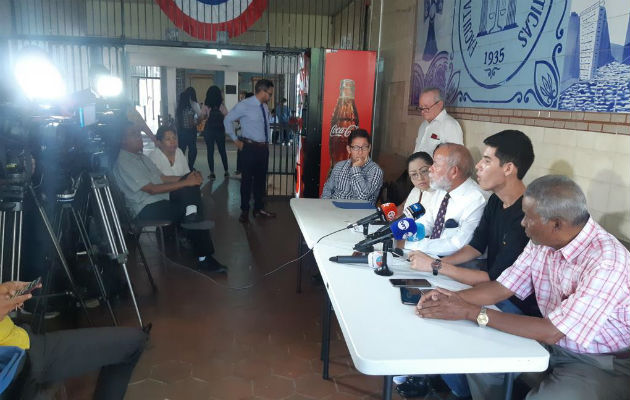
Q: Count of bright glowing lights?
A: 2